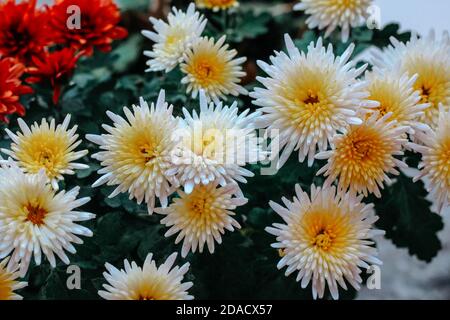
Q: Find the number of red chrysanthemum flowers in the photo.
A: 4